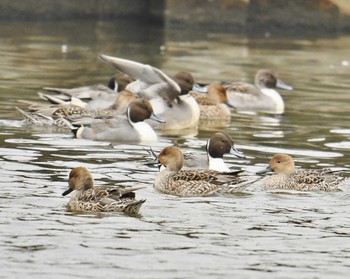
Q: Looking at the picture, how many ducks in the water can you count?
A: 10